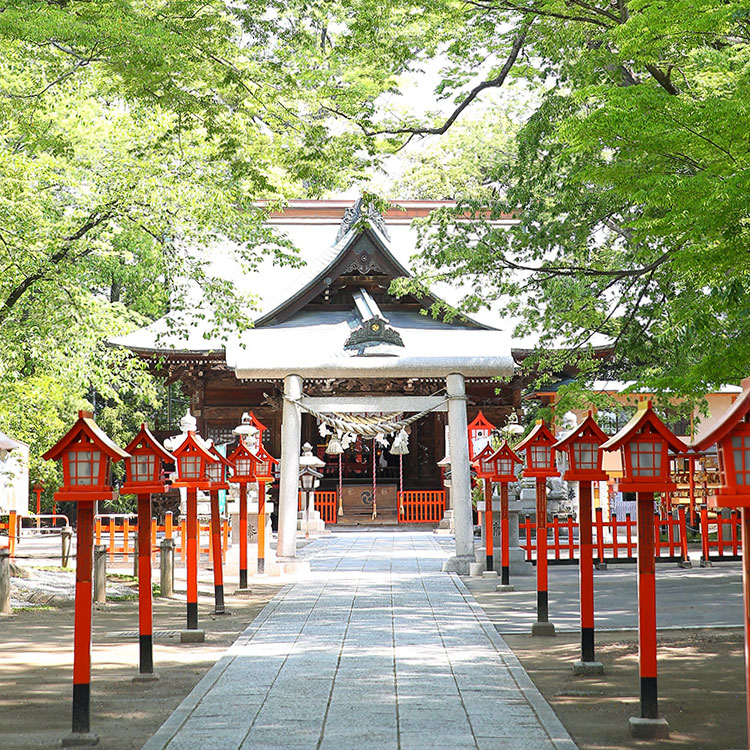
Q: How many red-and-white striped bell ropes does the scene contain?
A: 3